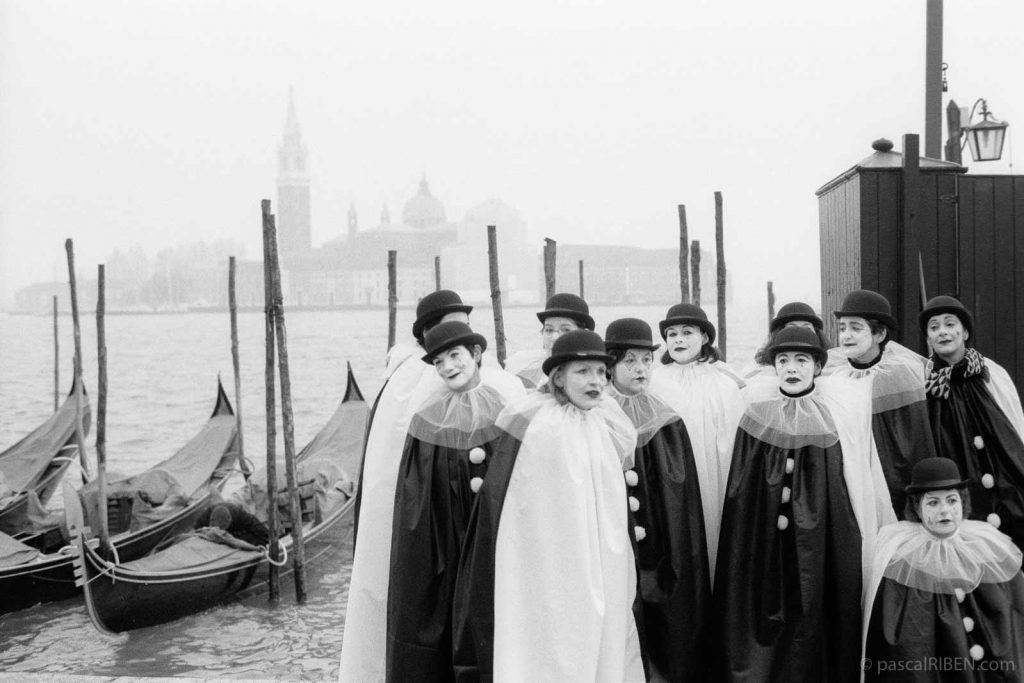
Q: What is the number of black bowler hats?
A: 11